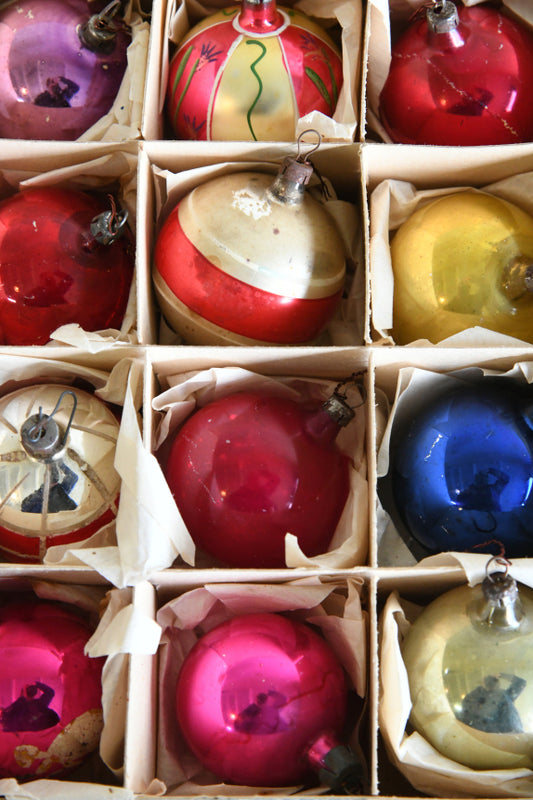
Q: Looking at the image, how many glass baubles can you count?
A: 12